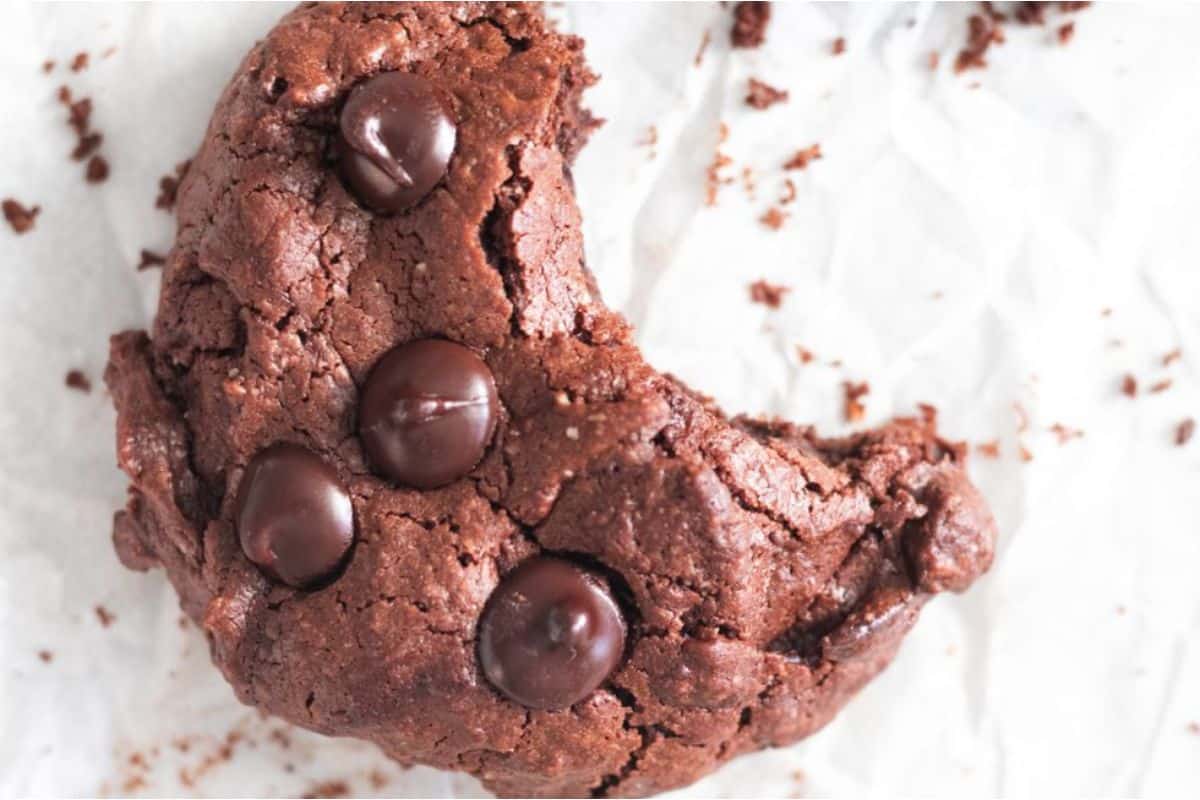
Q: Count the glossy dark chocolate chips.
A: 4